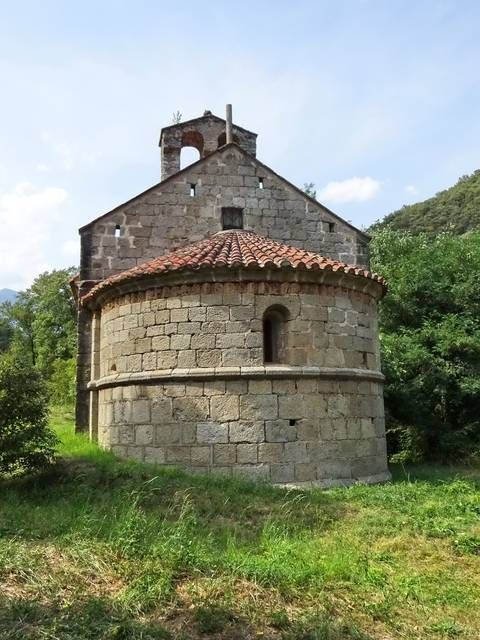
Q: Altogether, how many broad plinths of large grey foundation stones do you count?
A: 1